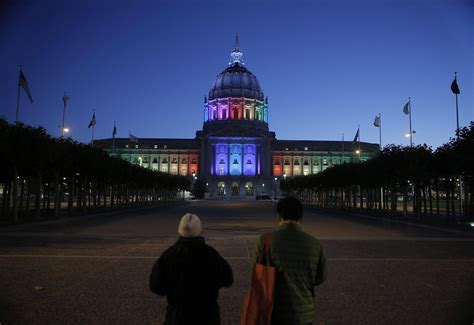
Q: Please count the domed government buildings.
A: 1